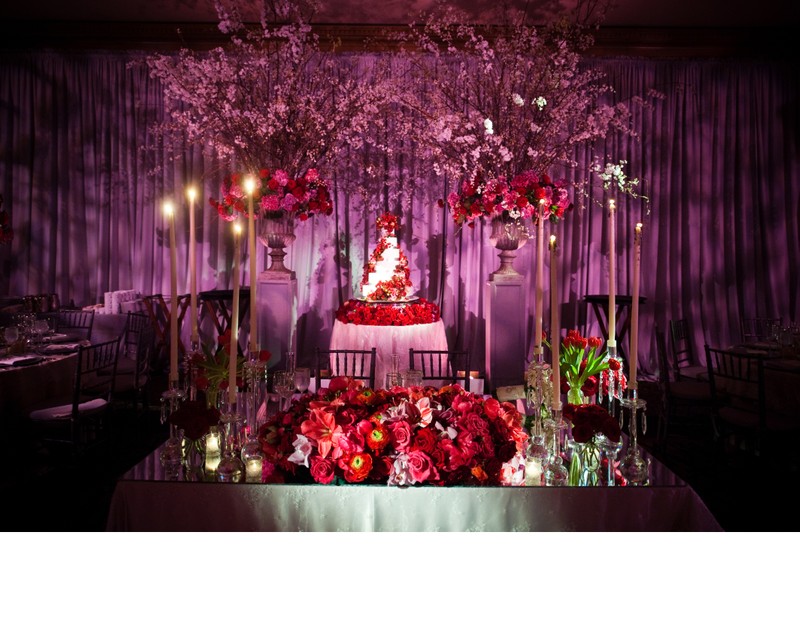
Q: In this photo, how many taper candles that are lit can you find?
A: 8